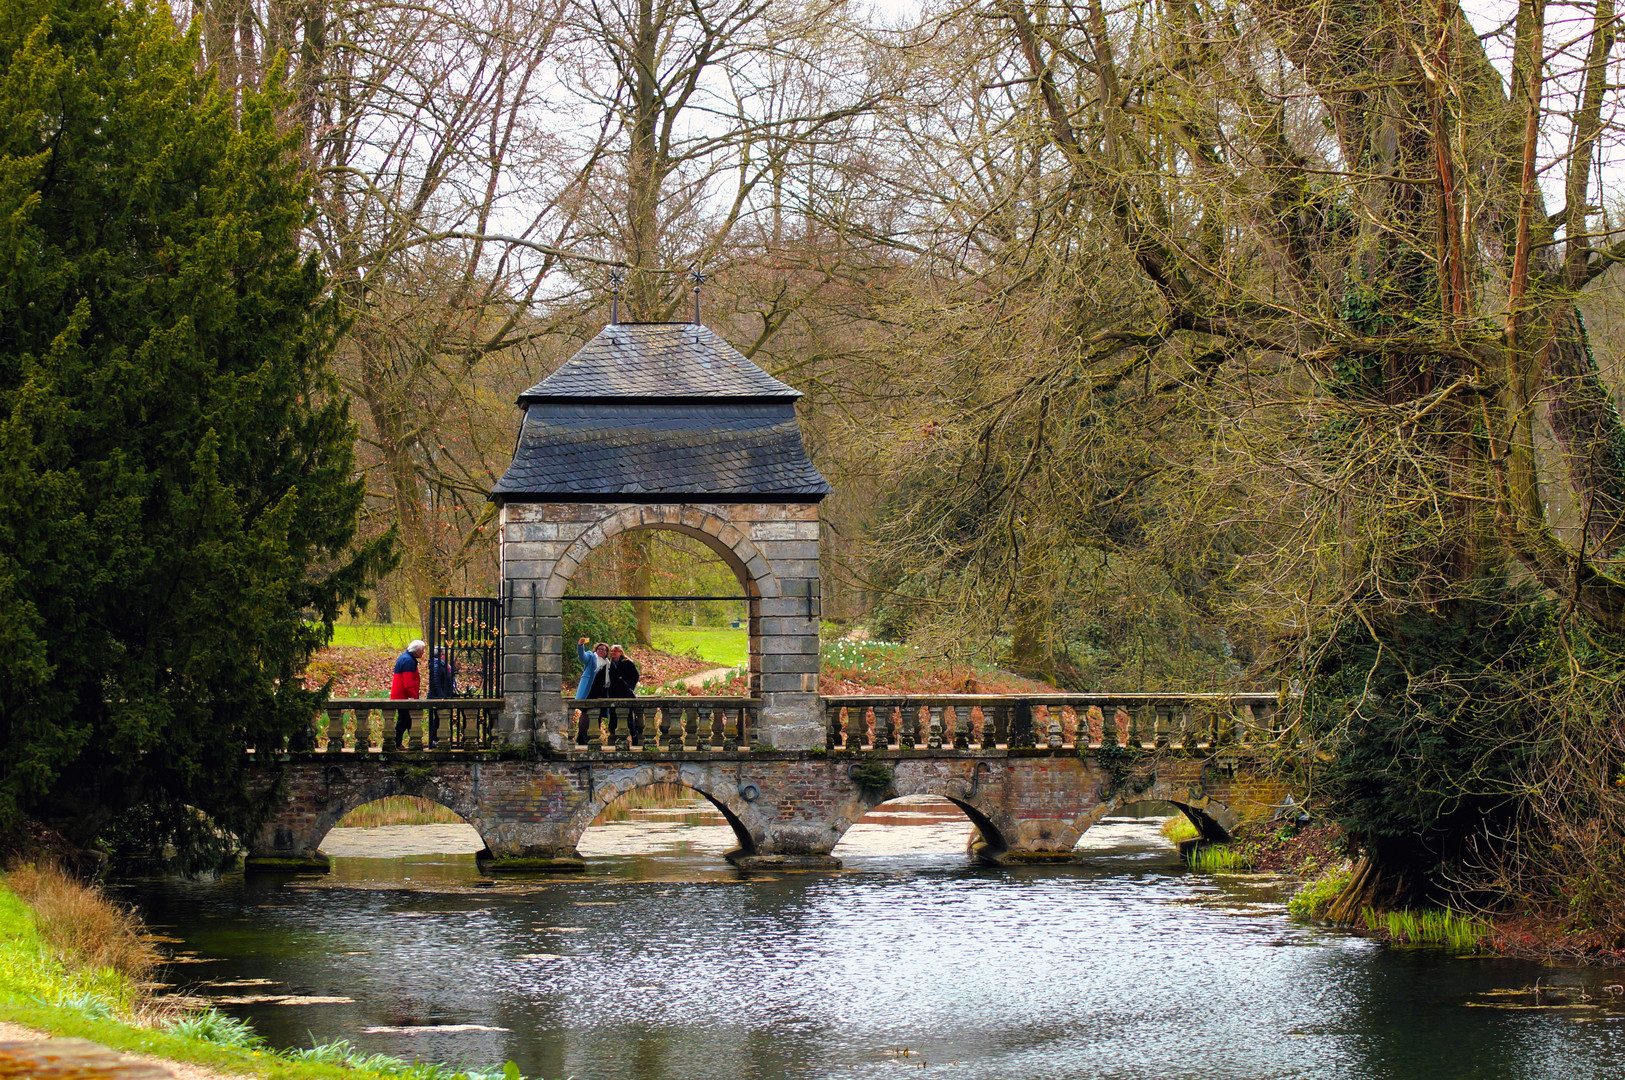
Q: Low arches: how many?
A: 4